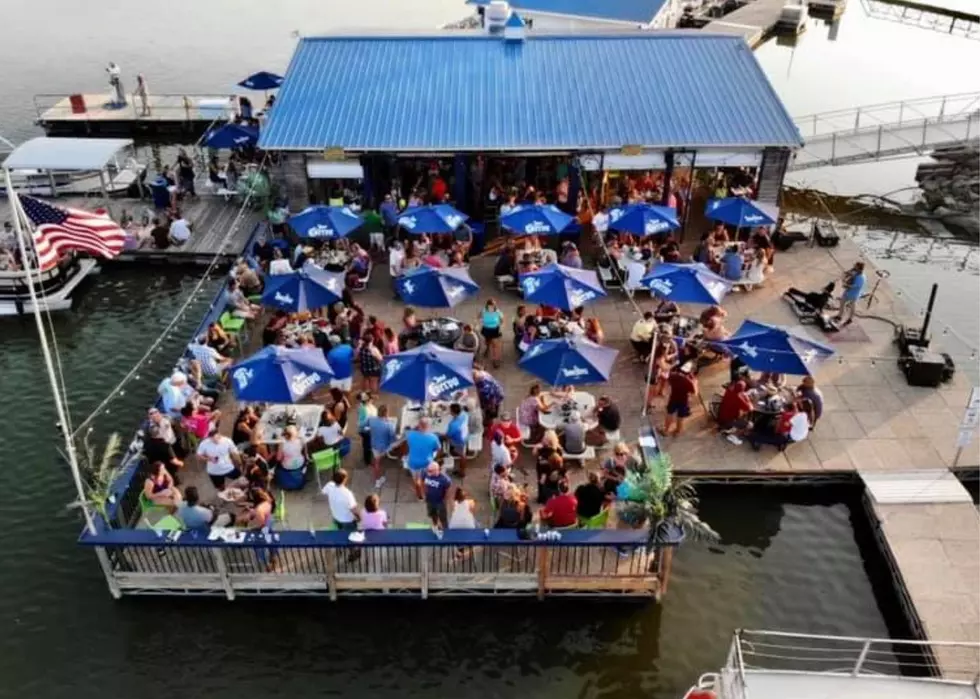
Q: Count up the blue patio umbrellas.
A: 15